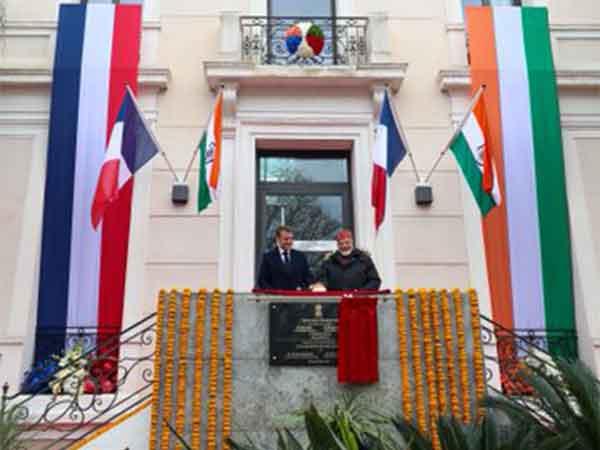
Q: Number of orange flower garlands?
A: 13